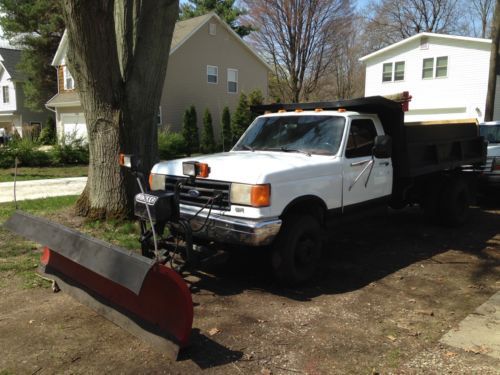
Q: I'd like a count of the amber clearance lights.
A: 5